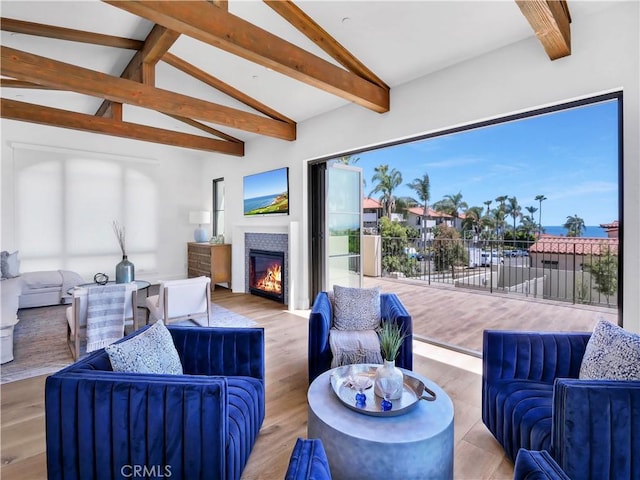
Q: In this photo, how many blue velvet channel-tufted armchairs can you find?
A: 4